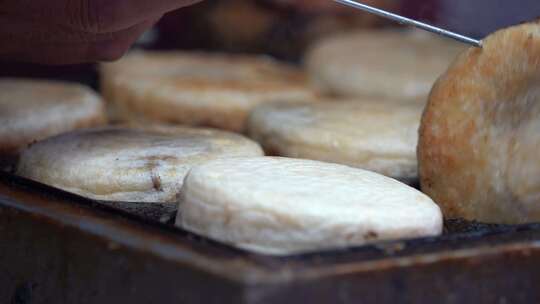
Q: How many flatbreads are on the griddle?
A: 7